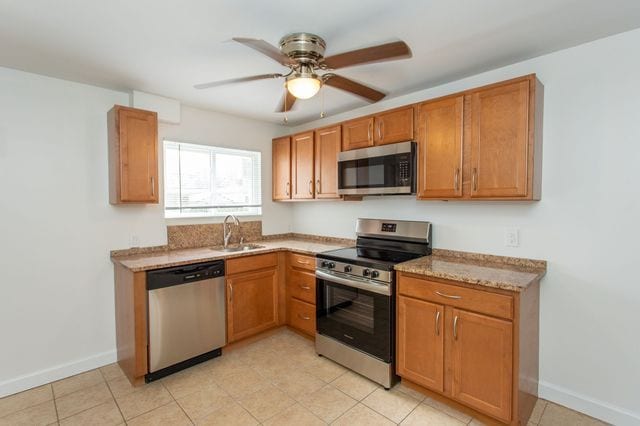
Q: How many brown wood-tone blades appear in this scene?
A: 5